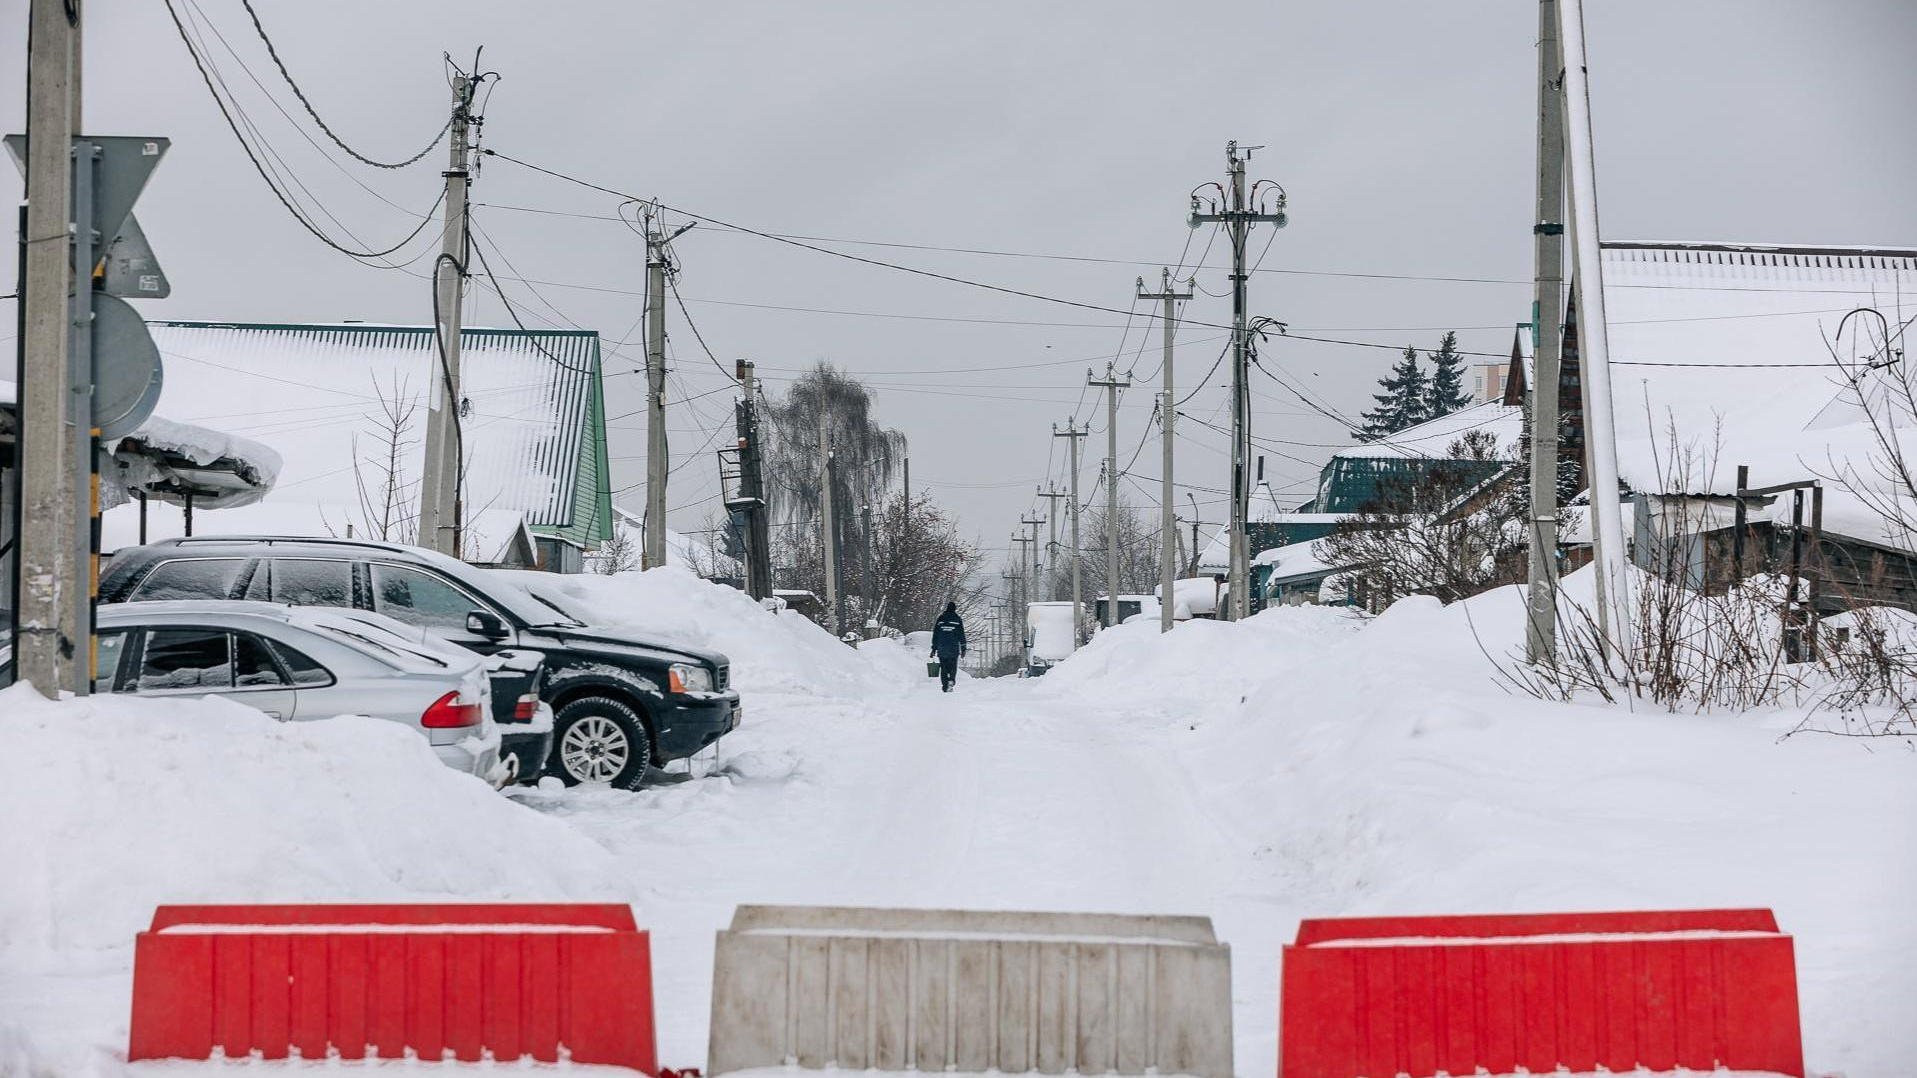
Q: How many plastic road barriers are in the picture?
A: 3